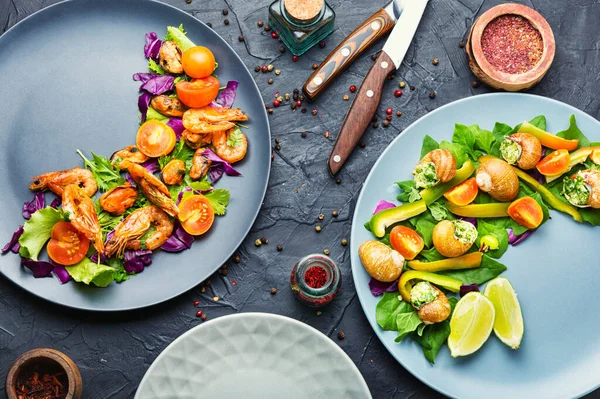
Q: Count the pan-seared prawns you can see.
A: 6